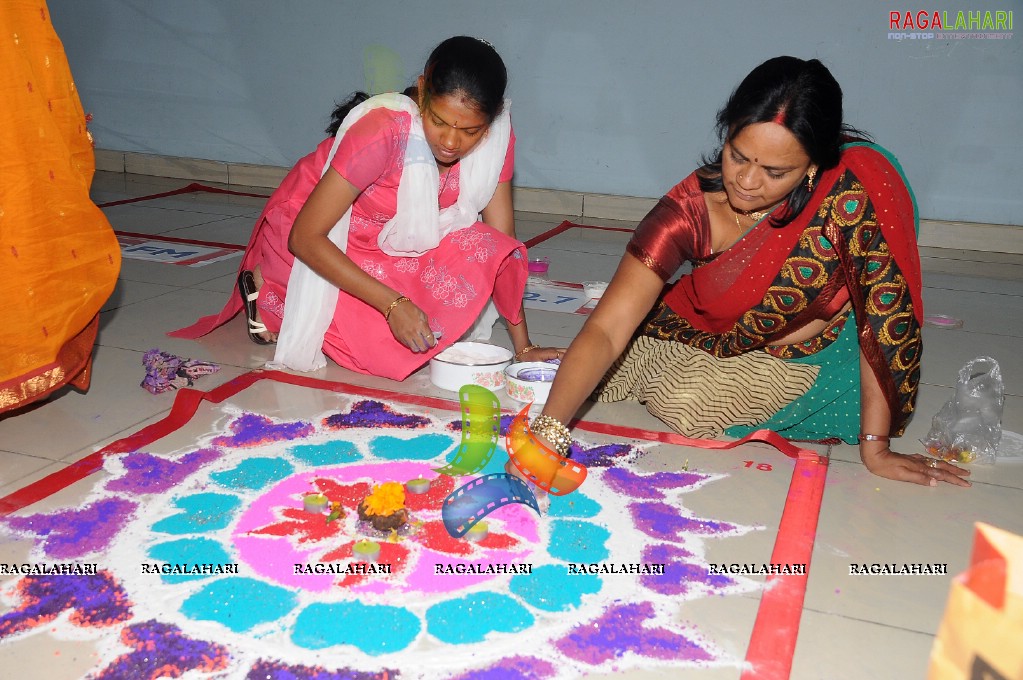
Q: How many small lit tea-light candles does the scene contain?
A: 4